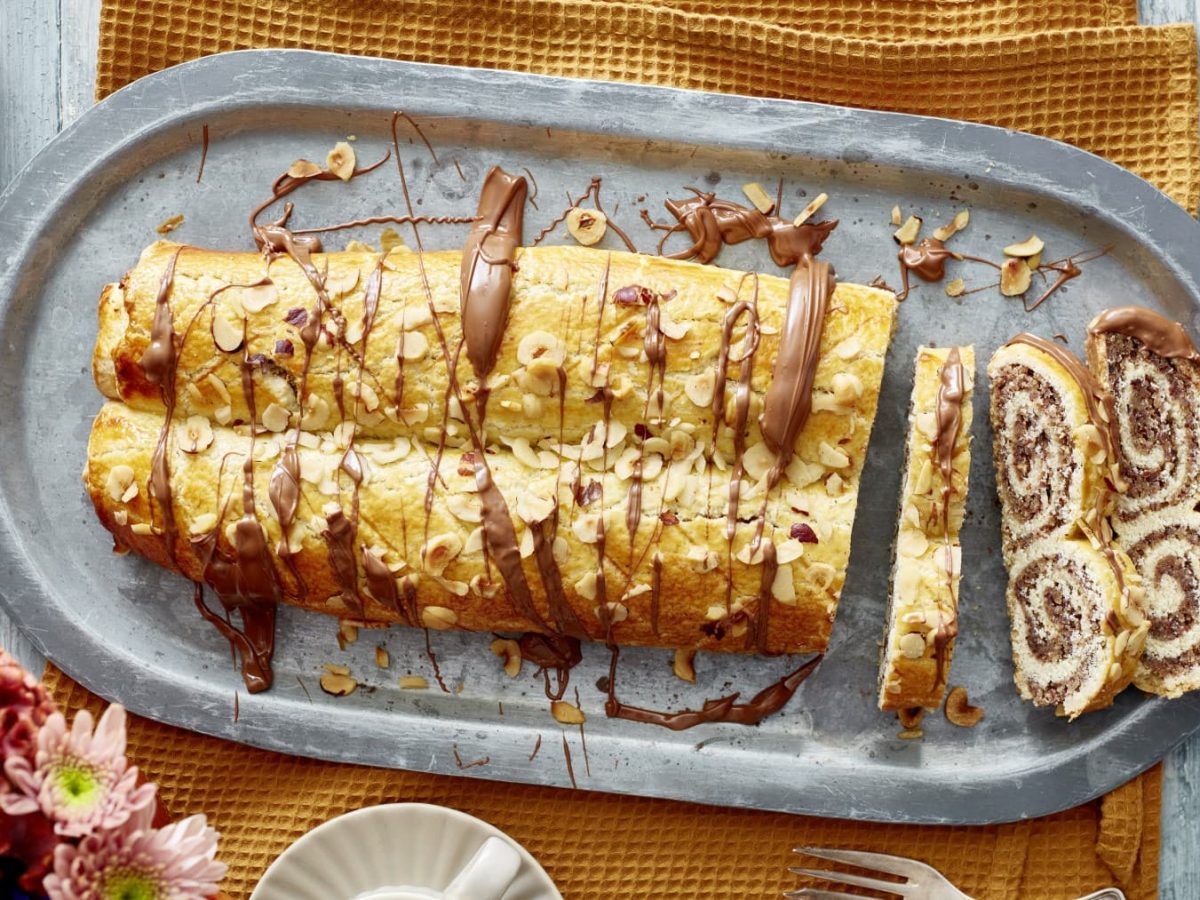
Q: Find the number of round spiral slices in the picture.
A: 4